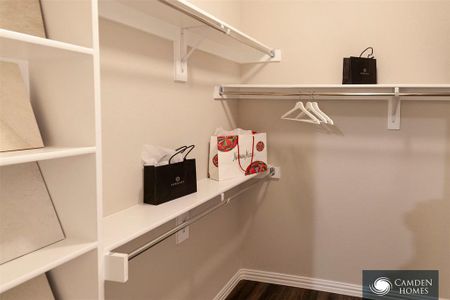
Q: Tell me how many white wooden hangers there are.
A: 3